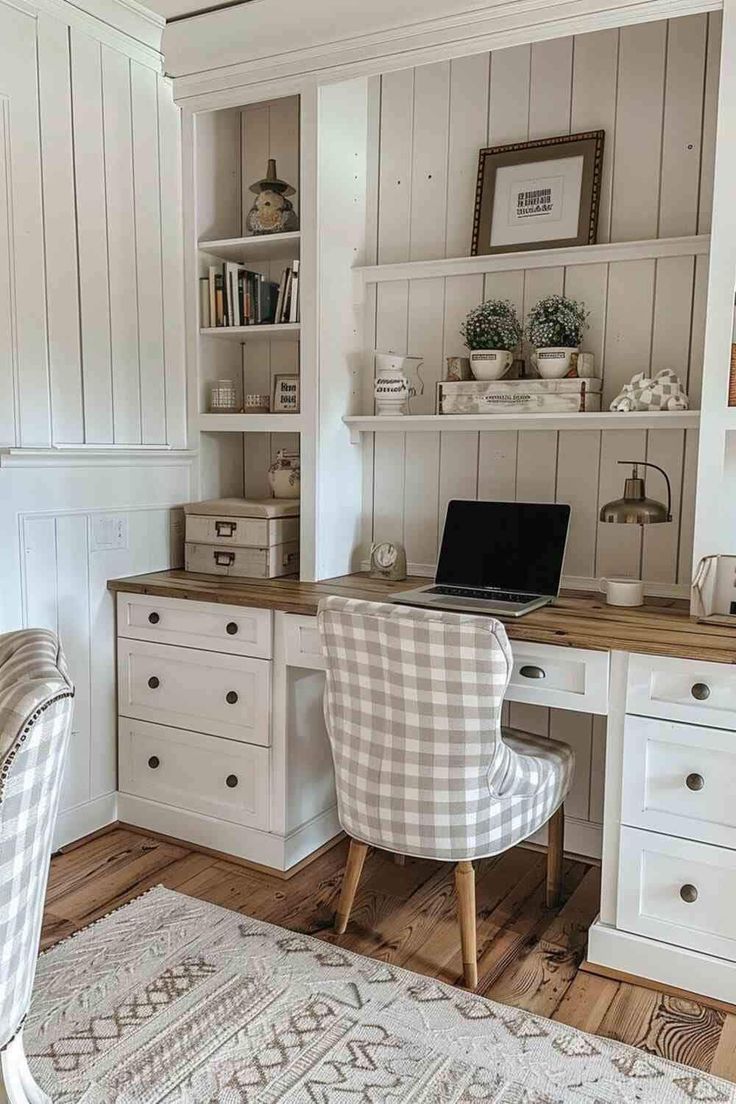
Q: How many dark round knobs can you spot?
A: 9